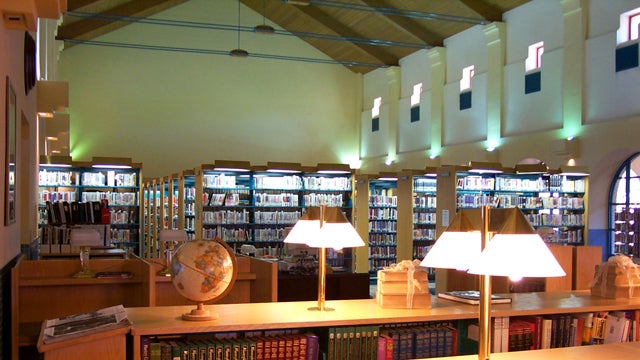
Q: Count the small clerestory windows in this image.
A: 5